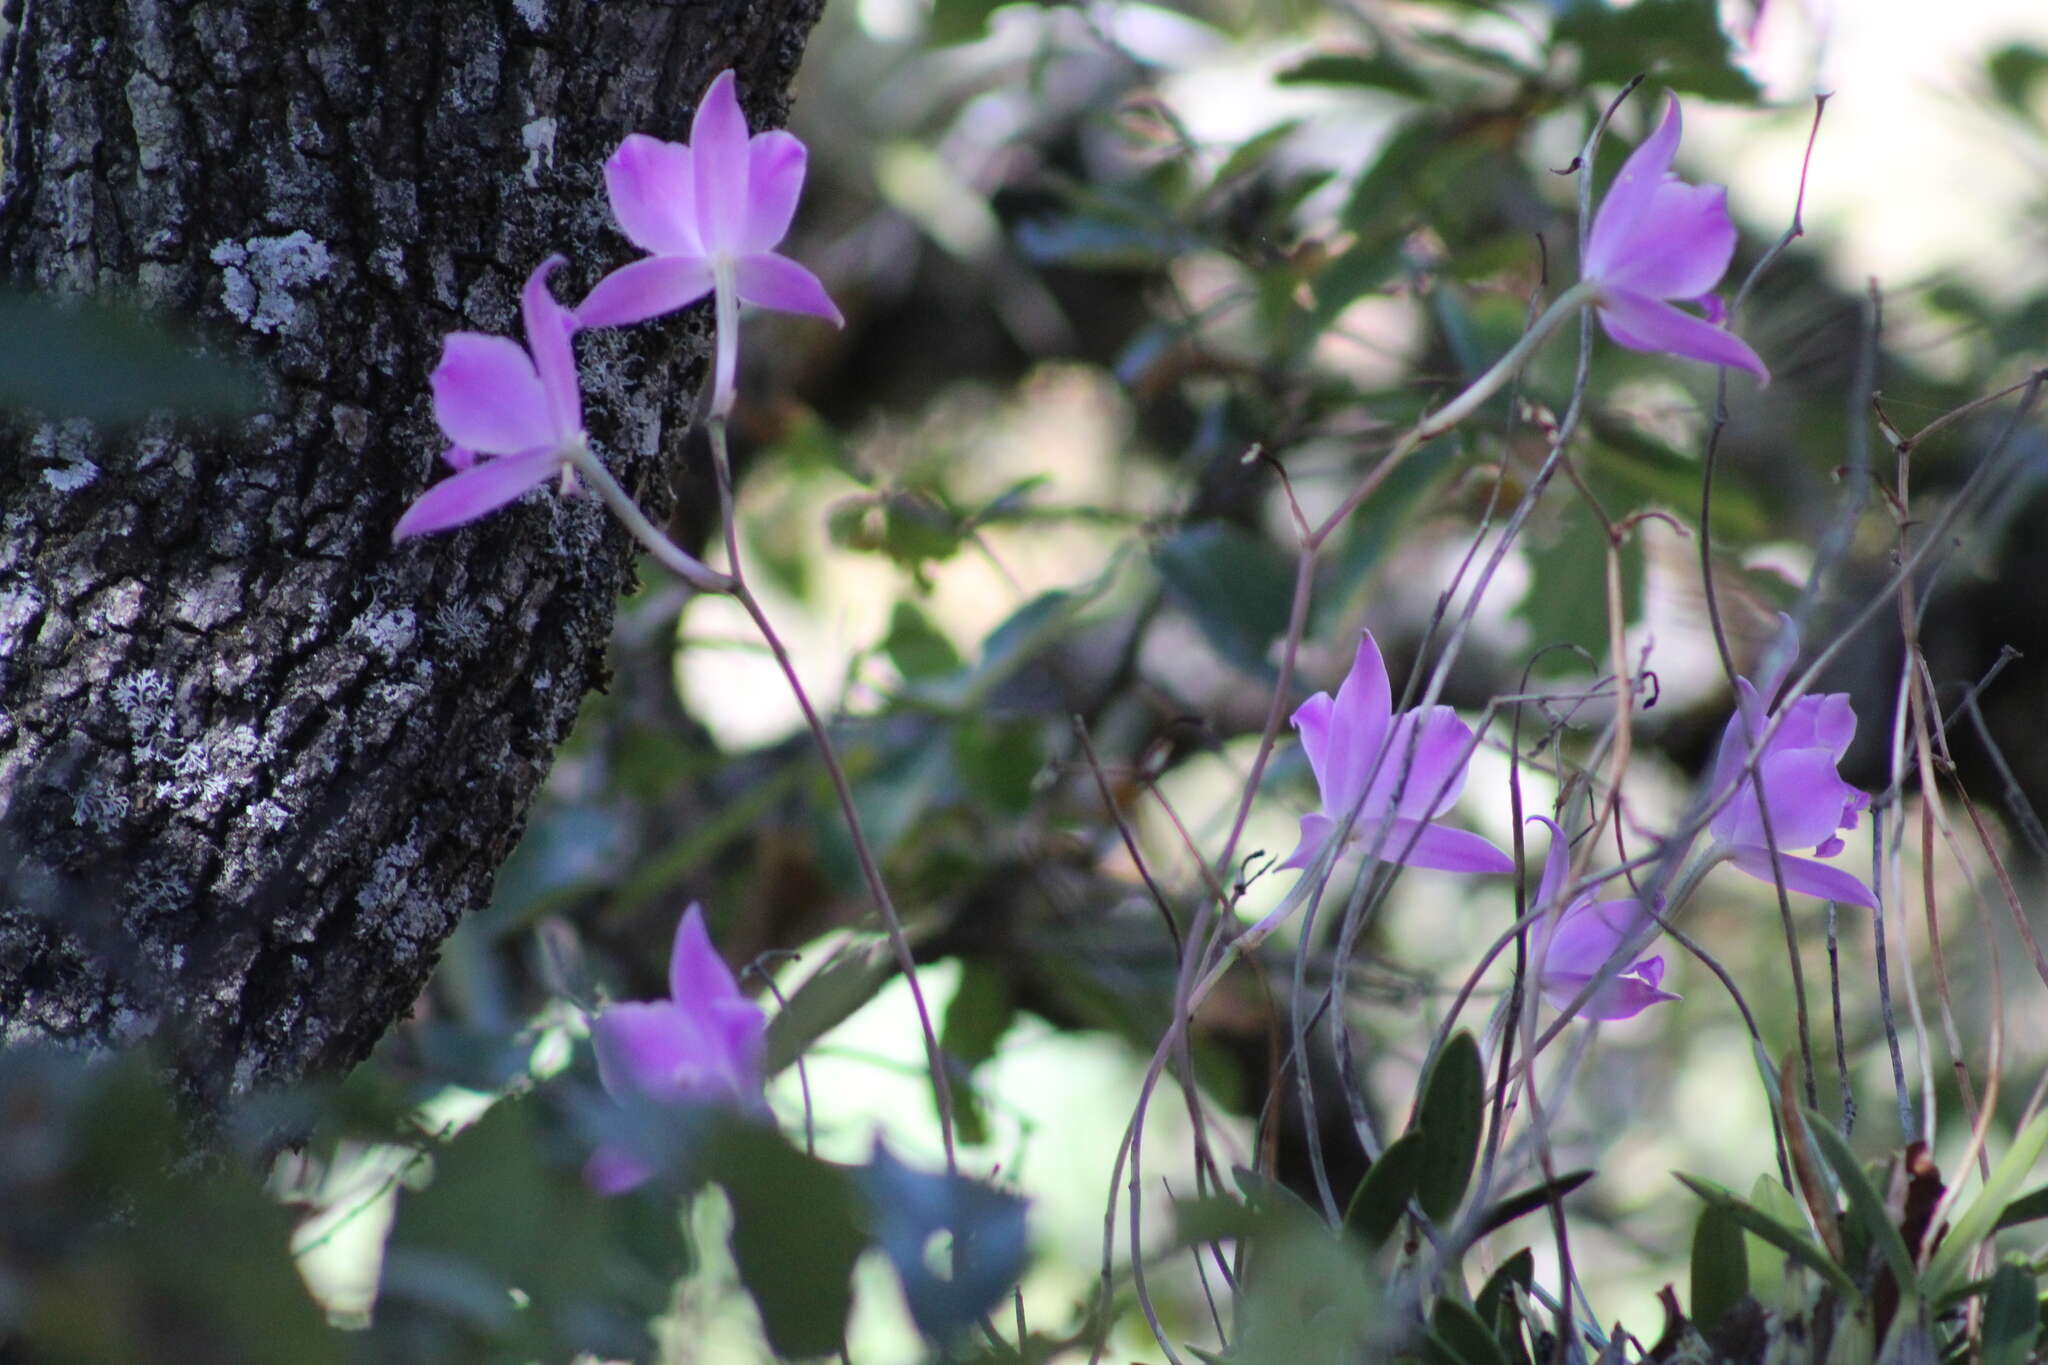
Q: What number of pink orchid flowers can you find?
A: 7